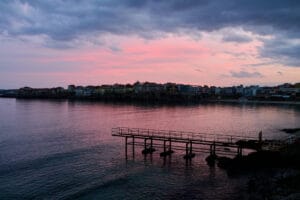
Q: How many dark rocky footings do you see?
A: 4